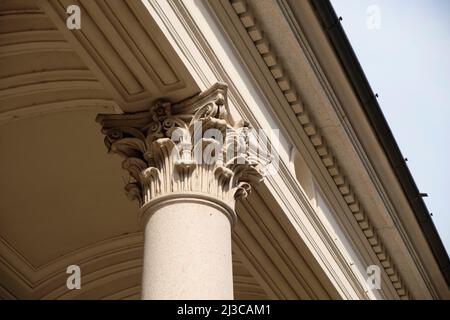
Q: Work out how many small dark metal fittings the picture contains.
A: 5